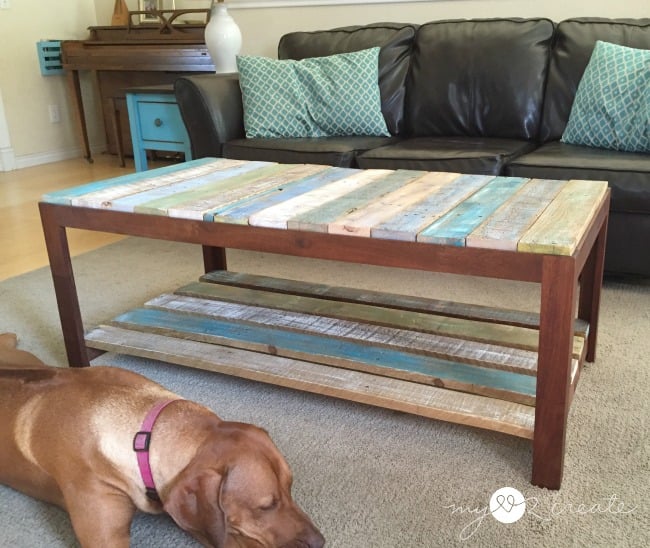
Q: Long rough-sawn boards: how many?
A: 5